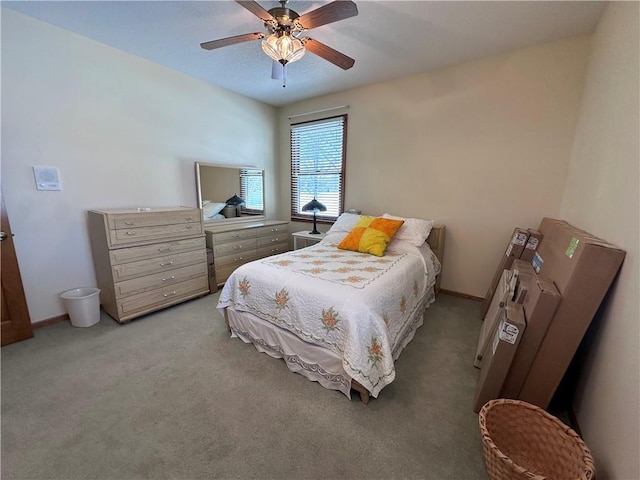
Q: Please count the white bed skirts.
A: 1